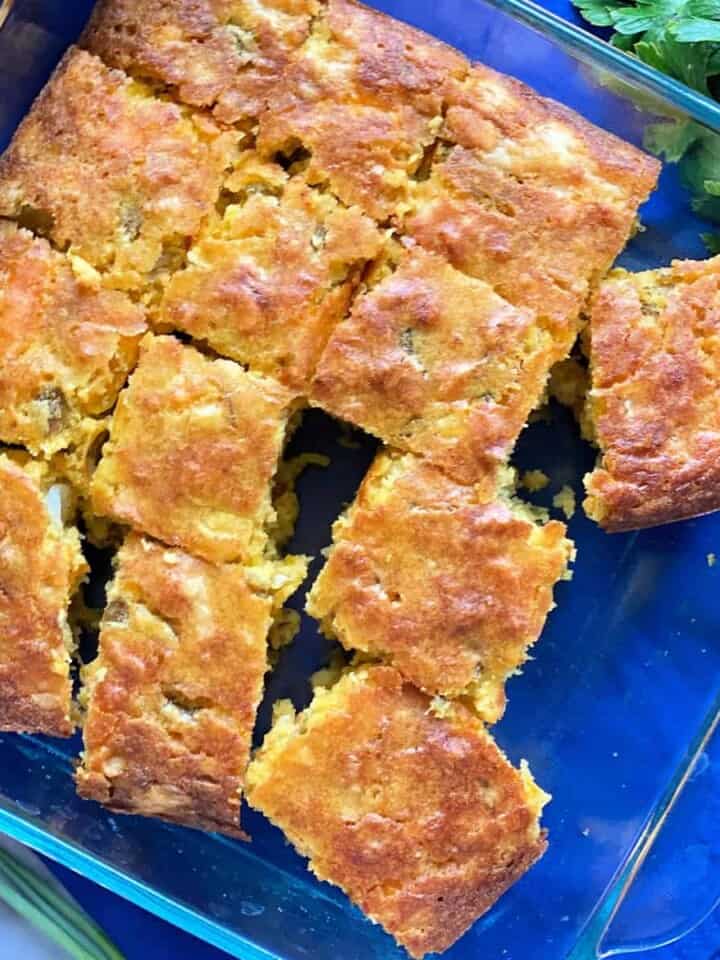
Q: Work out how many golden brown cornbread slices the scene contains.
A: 13